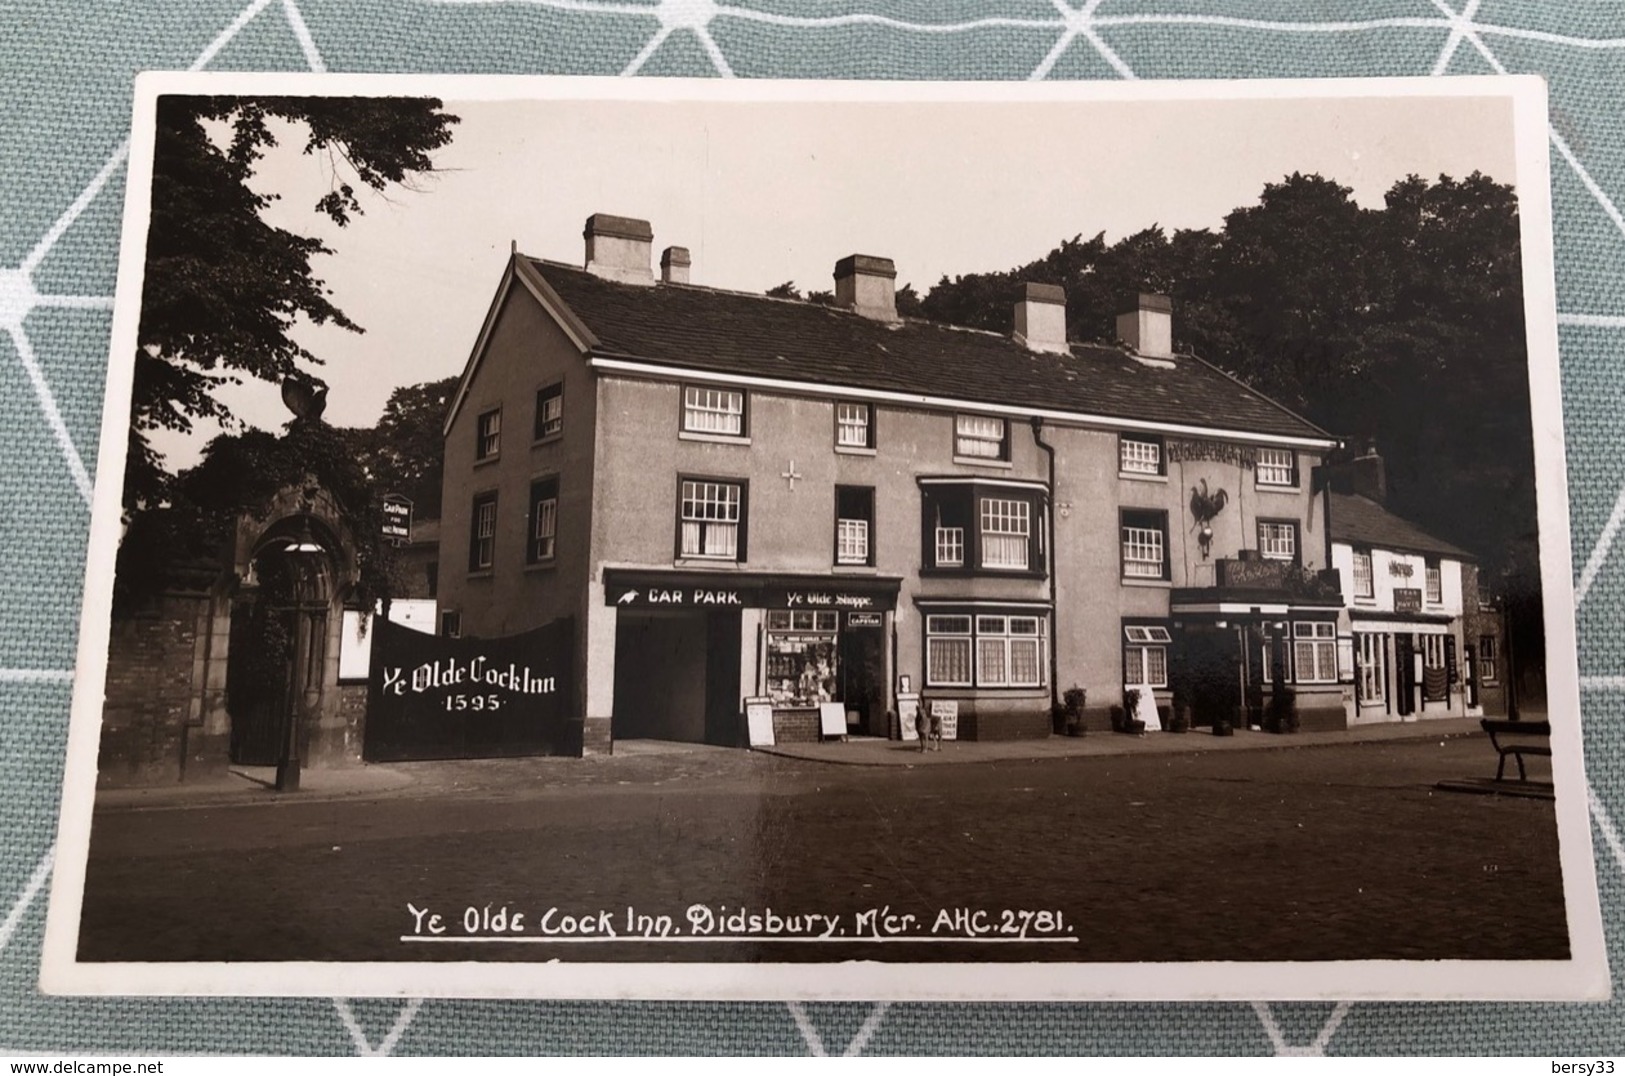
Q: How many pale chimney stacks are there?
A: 5